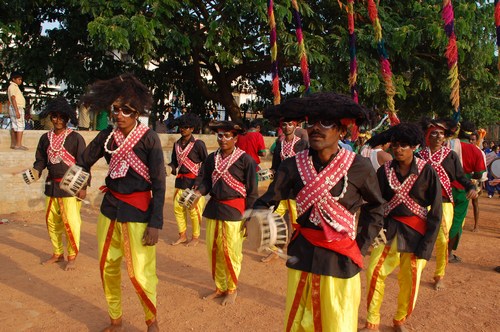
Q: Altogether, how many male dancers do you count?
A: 8